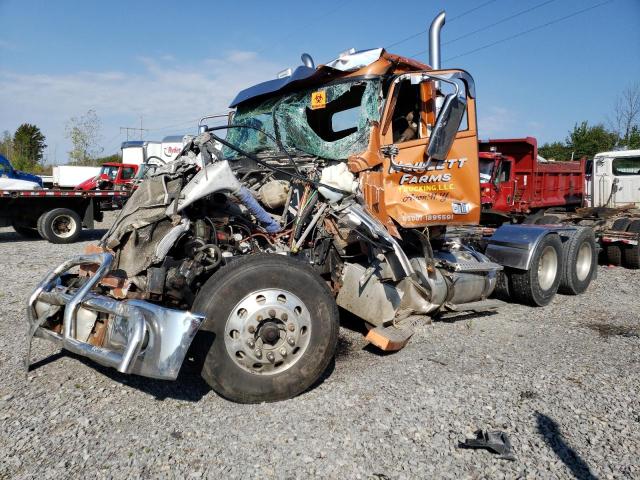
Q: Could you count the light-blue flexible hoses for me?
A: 1